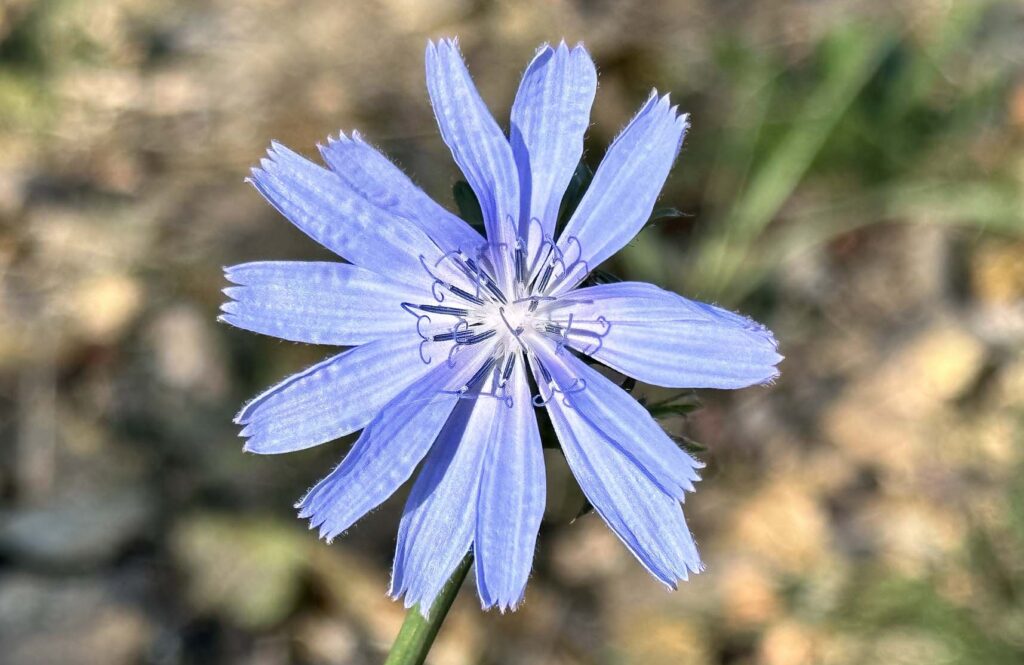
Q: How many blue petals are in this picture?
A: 13